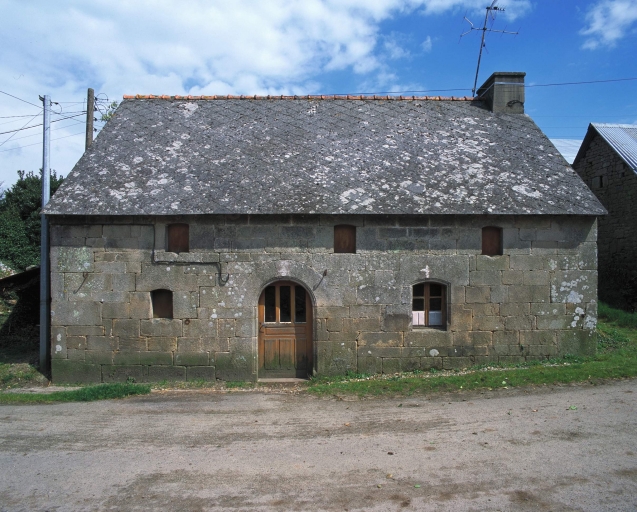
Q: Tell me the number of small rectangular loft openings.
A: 3